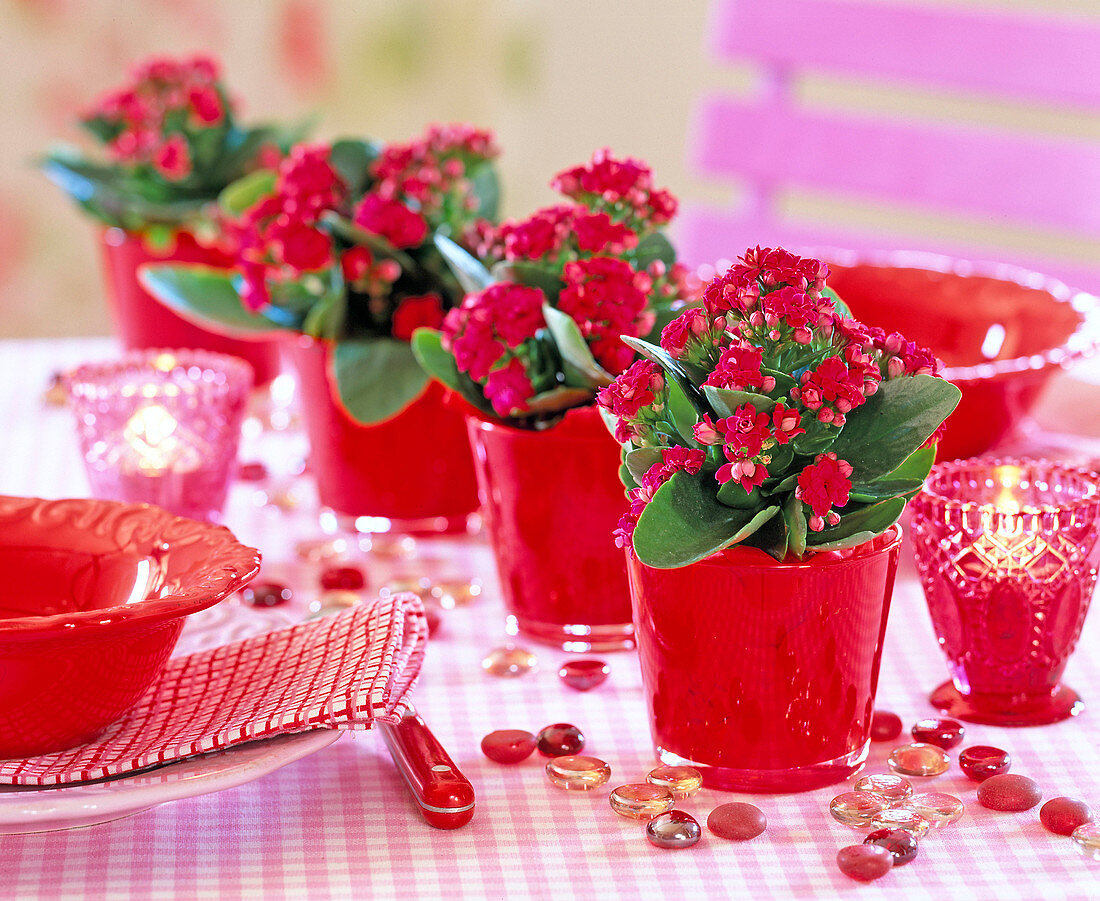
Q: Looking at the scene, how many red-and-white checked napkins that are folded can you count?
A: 1